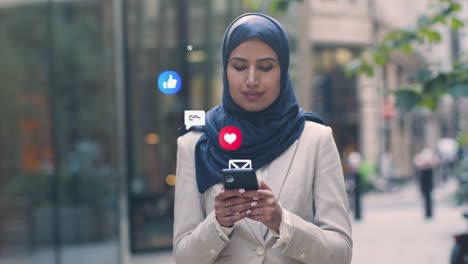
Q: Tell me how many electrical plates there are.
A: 0